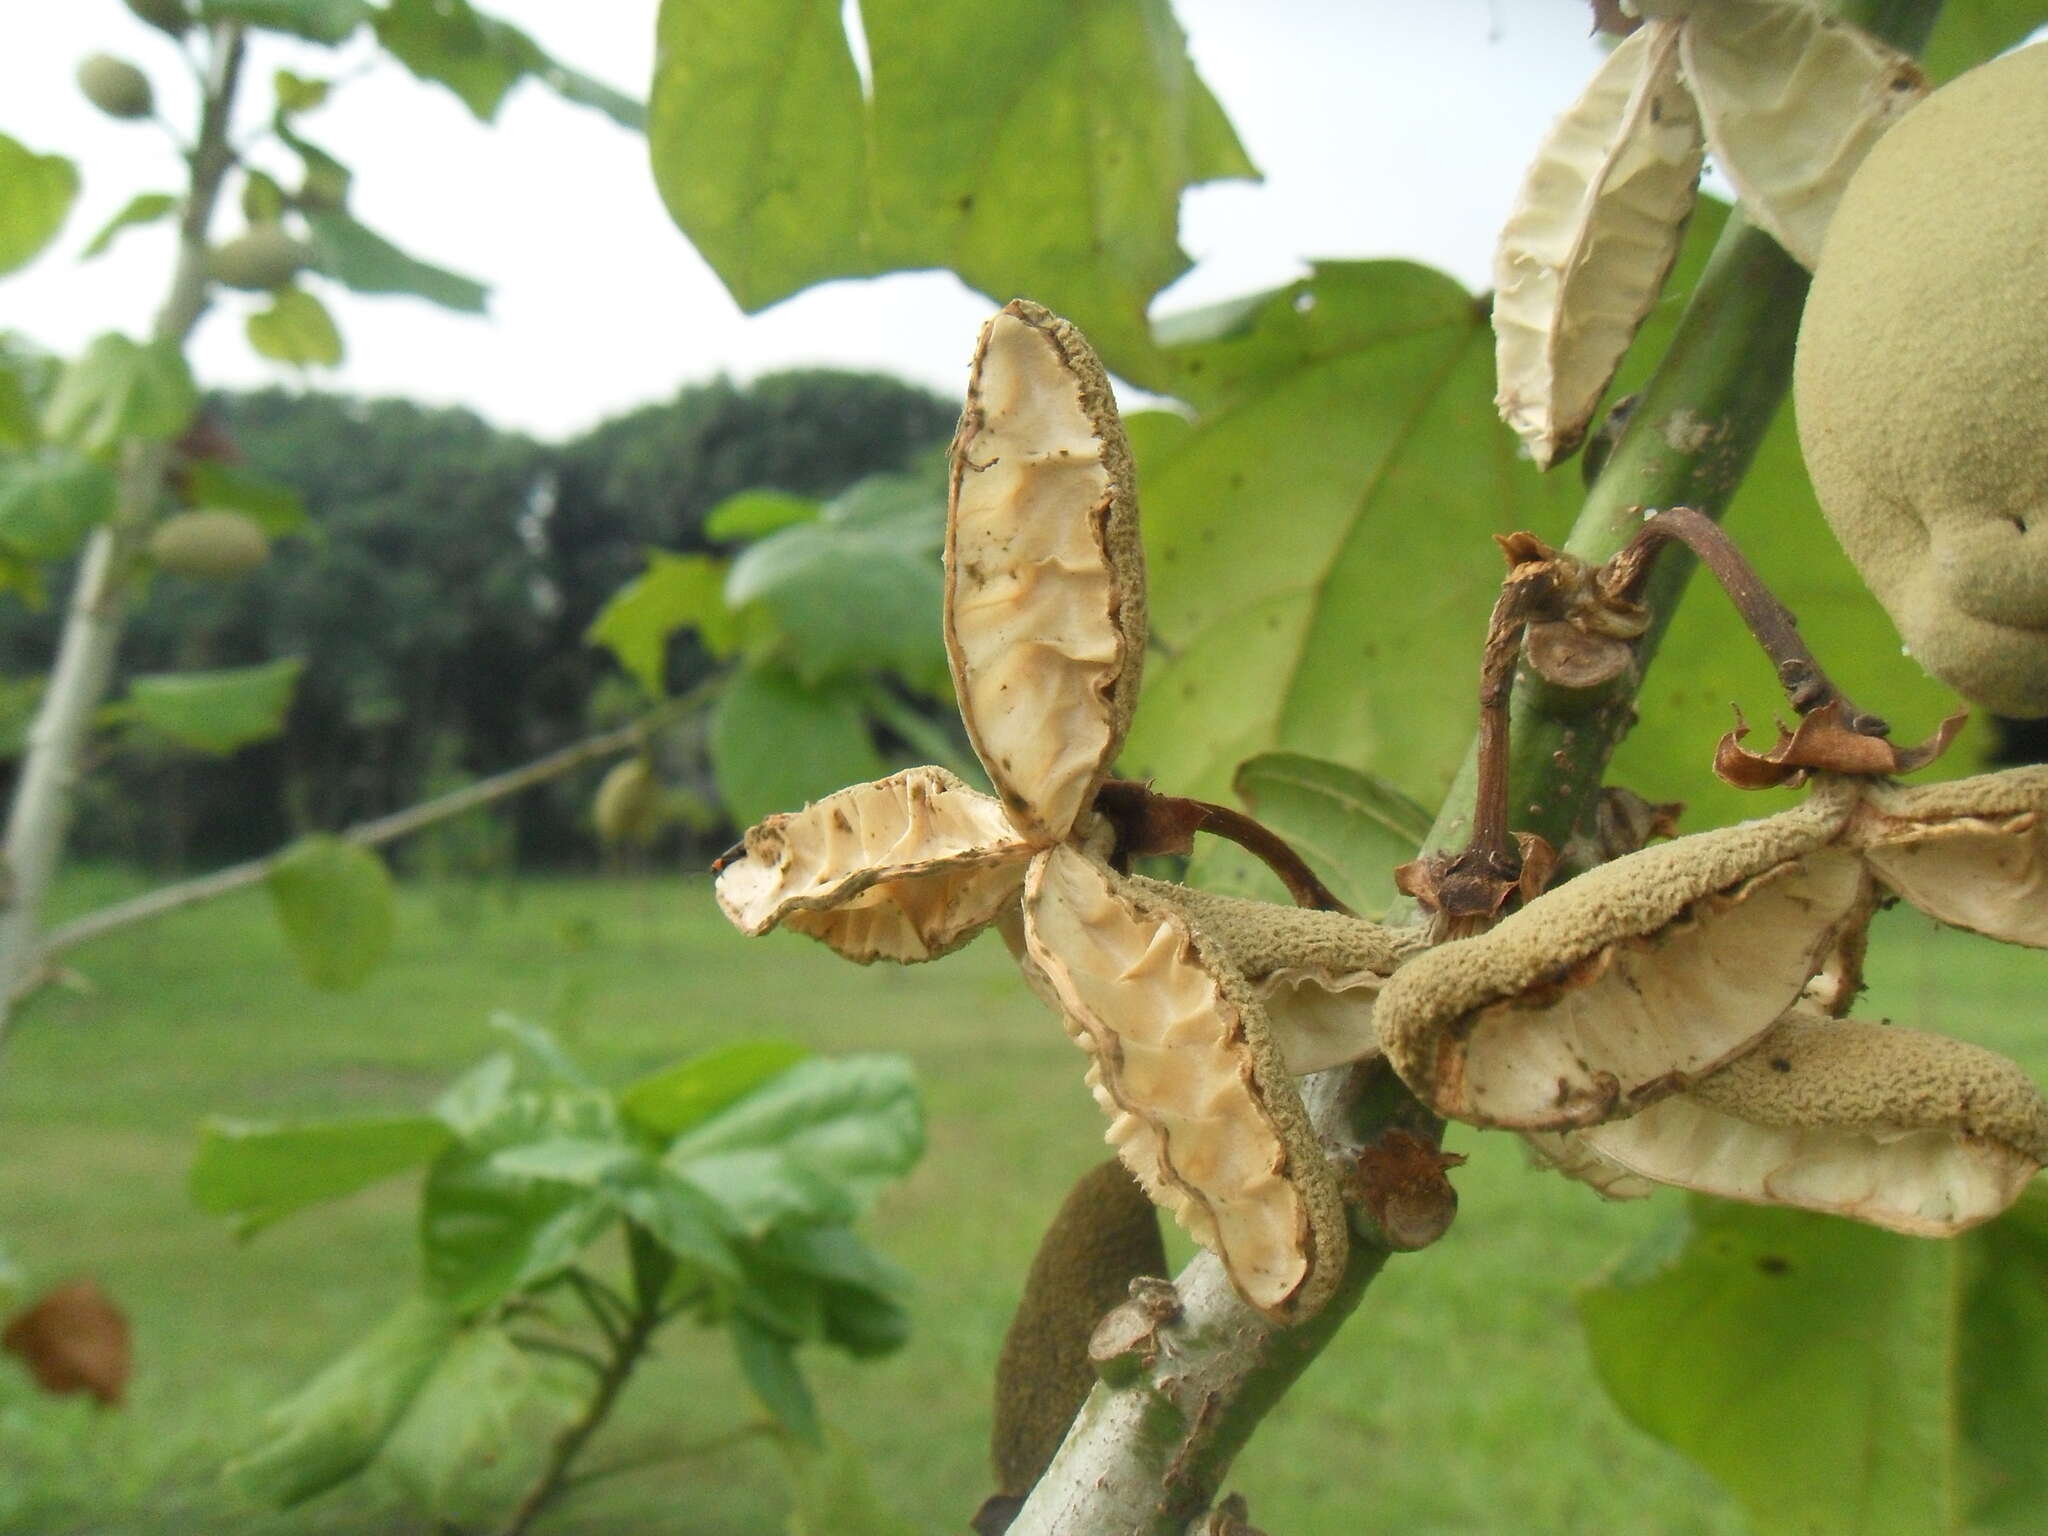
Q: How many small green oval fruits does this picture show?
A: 4